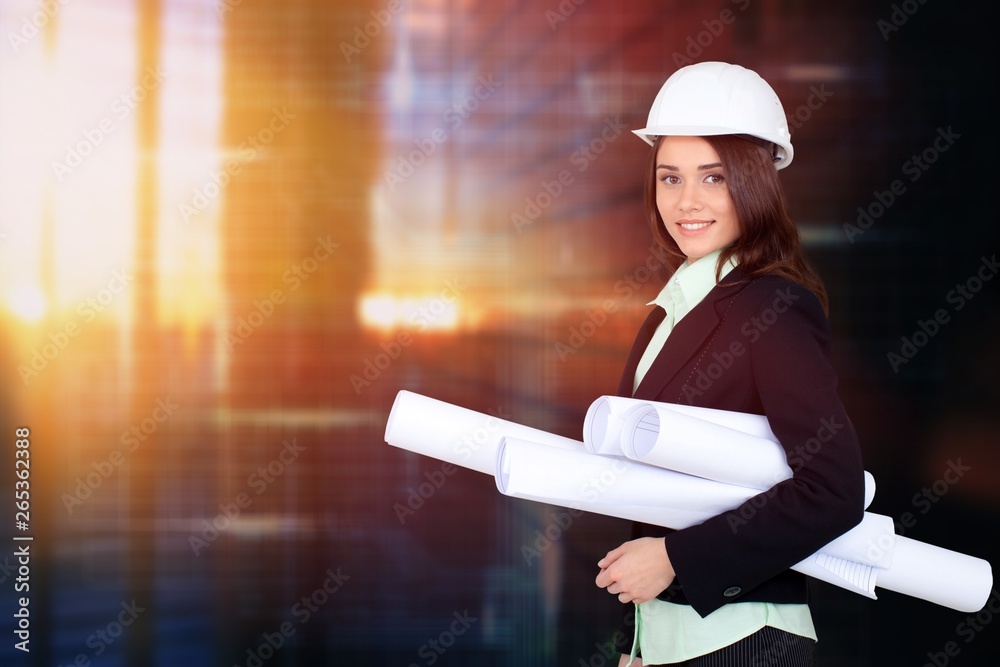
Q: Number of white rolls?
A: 4